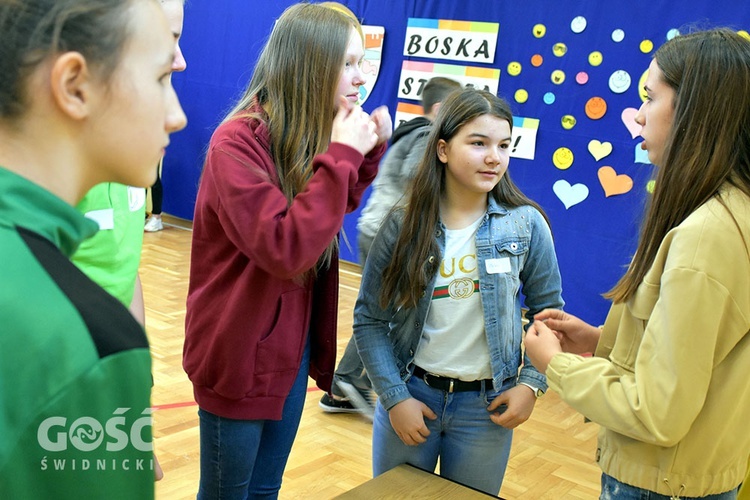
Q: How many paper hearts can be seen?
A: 5